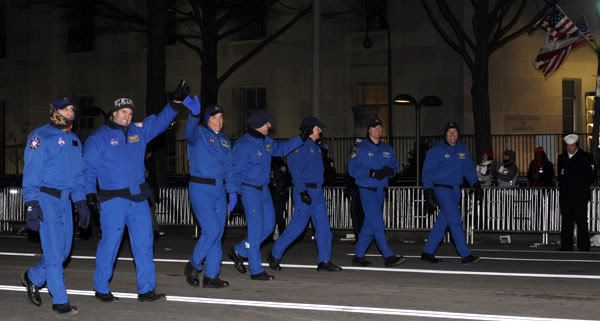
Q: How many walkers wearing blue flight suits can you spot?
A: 7